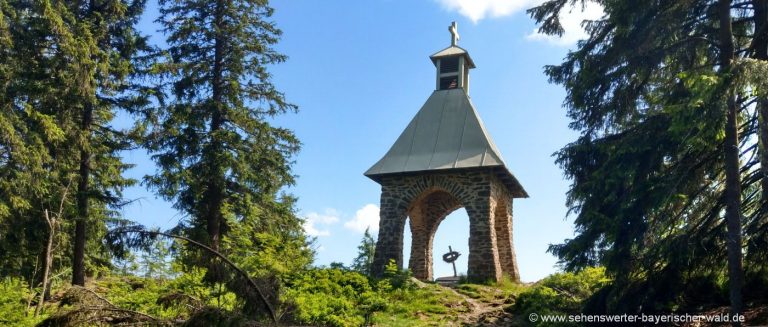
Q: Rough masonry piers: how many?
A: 4